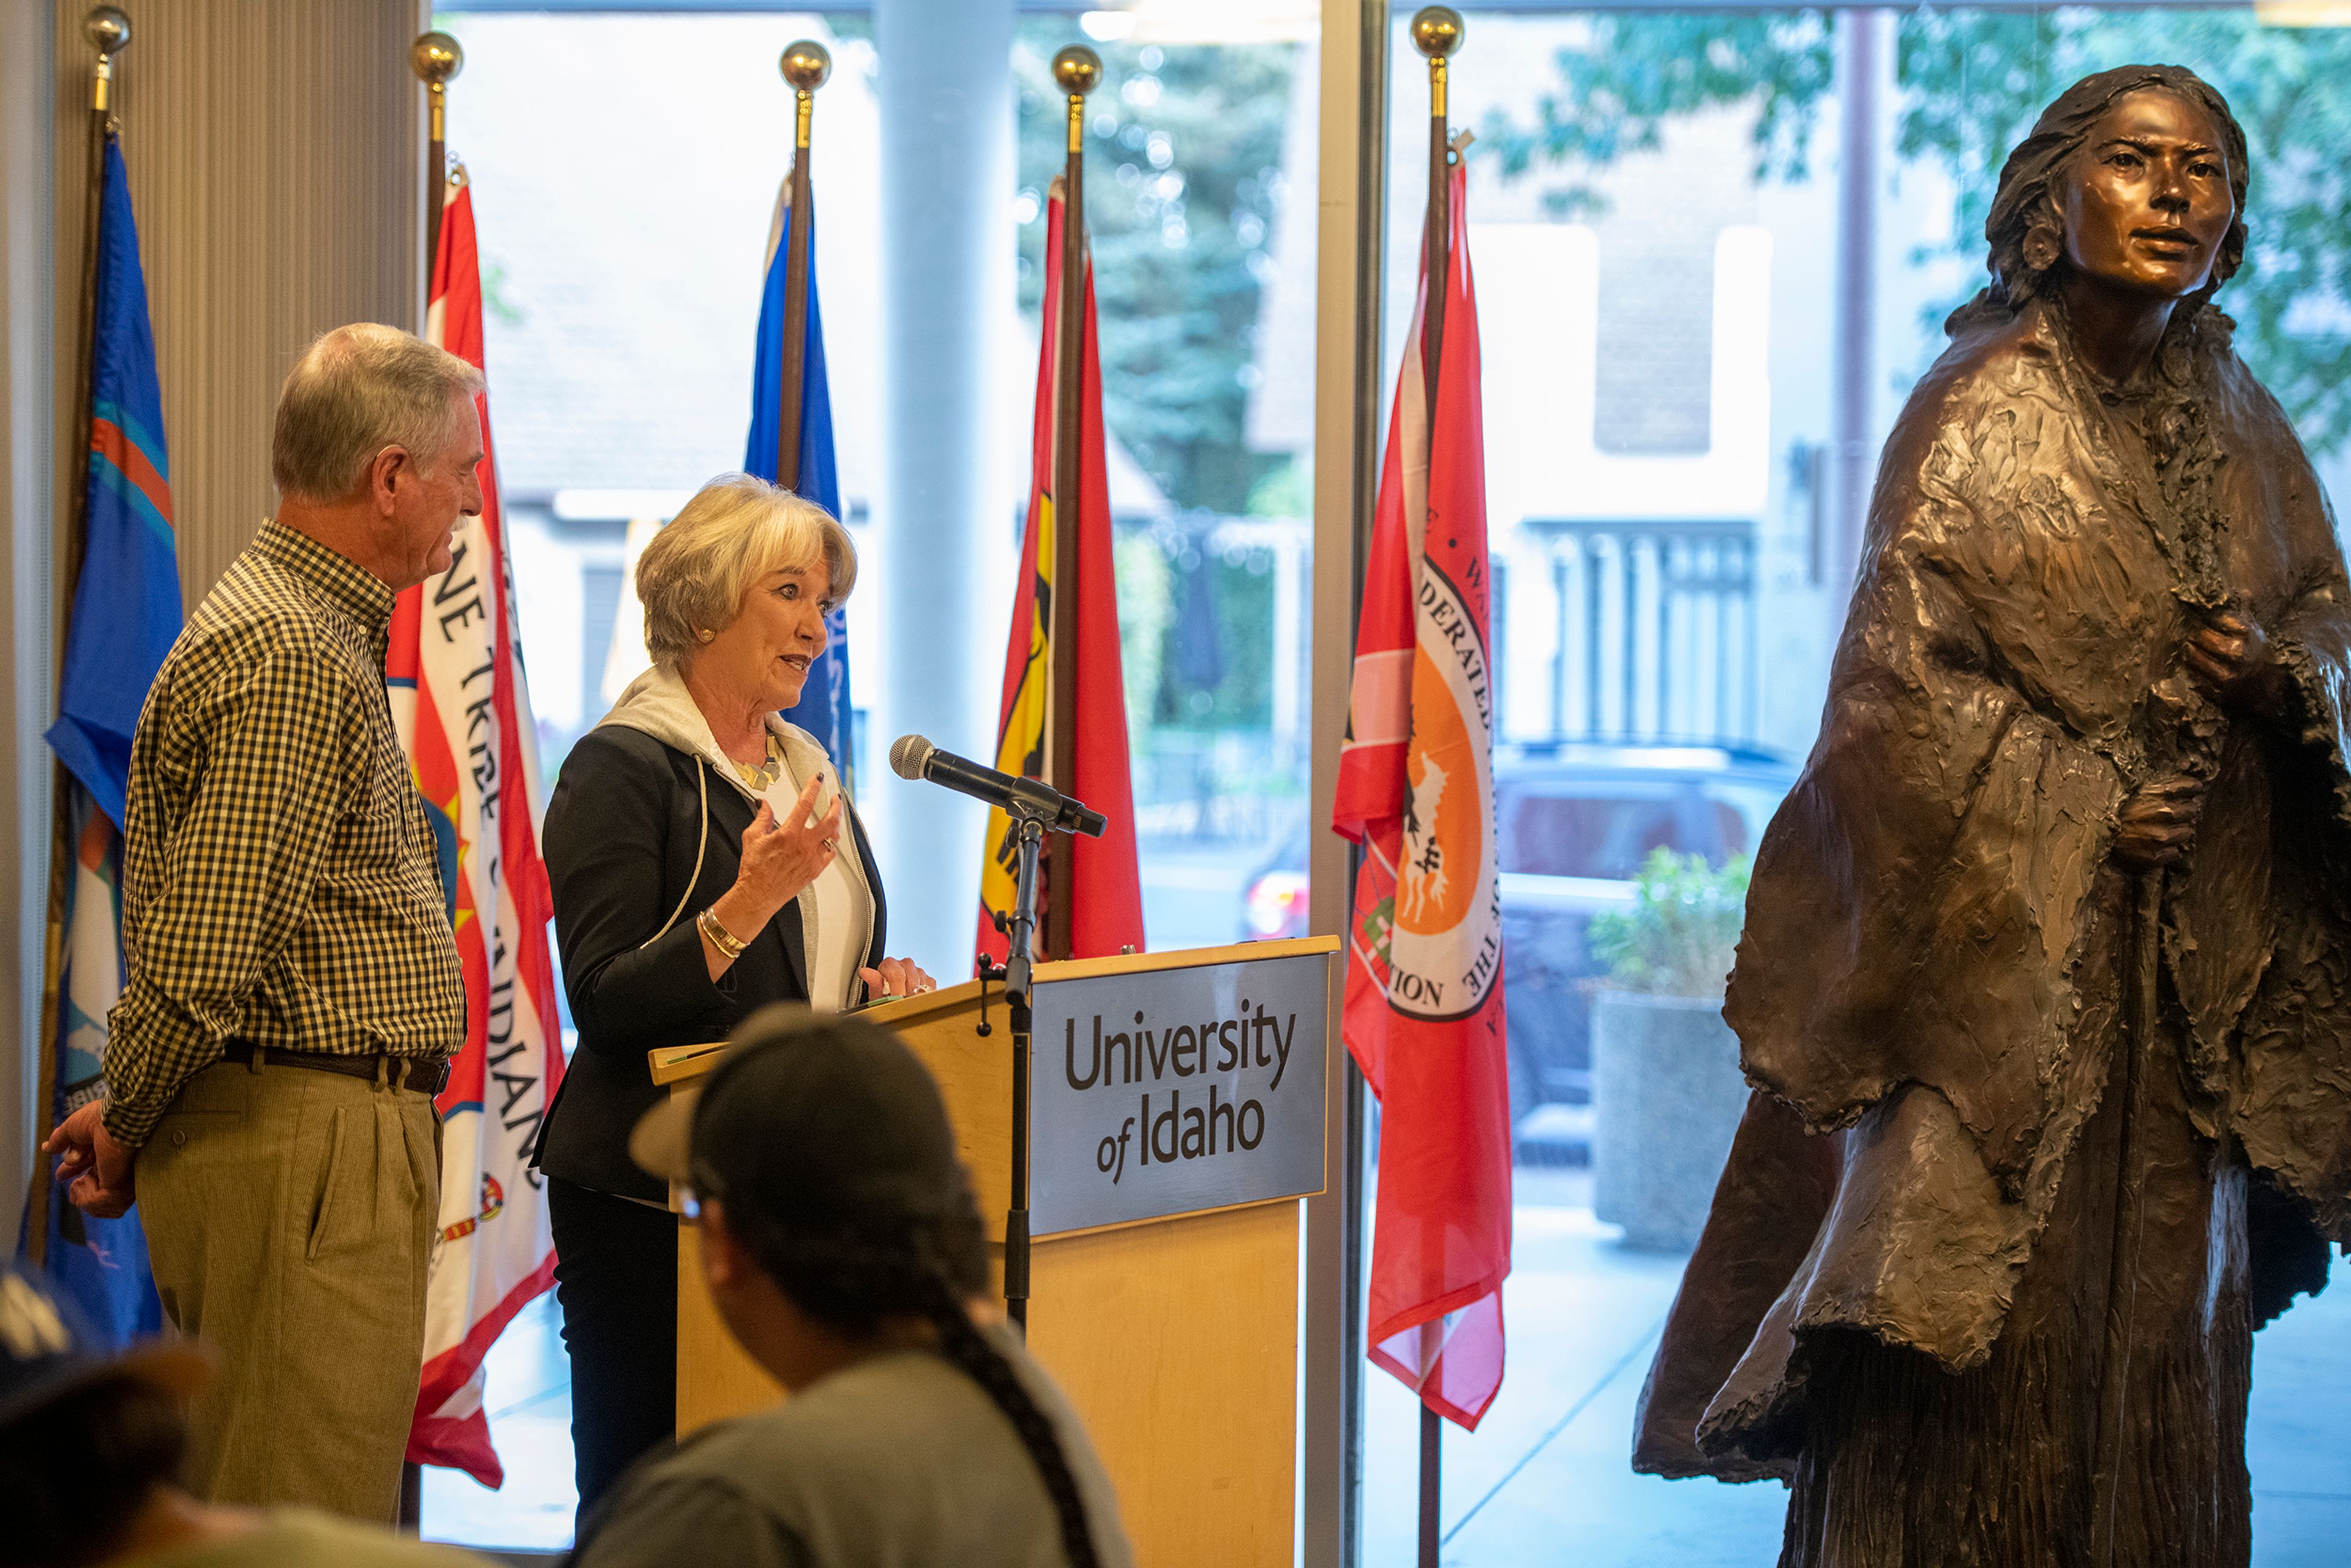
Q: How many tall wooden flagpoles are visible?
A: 5